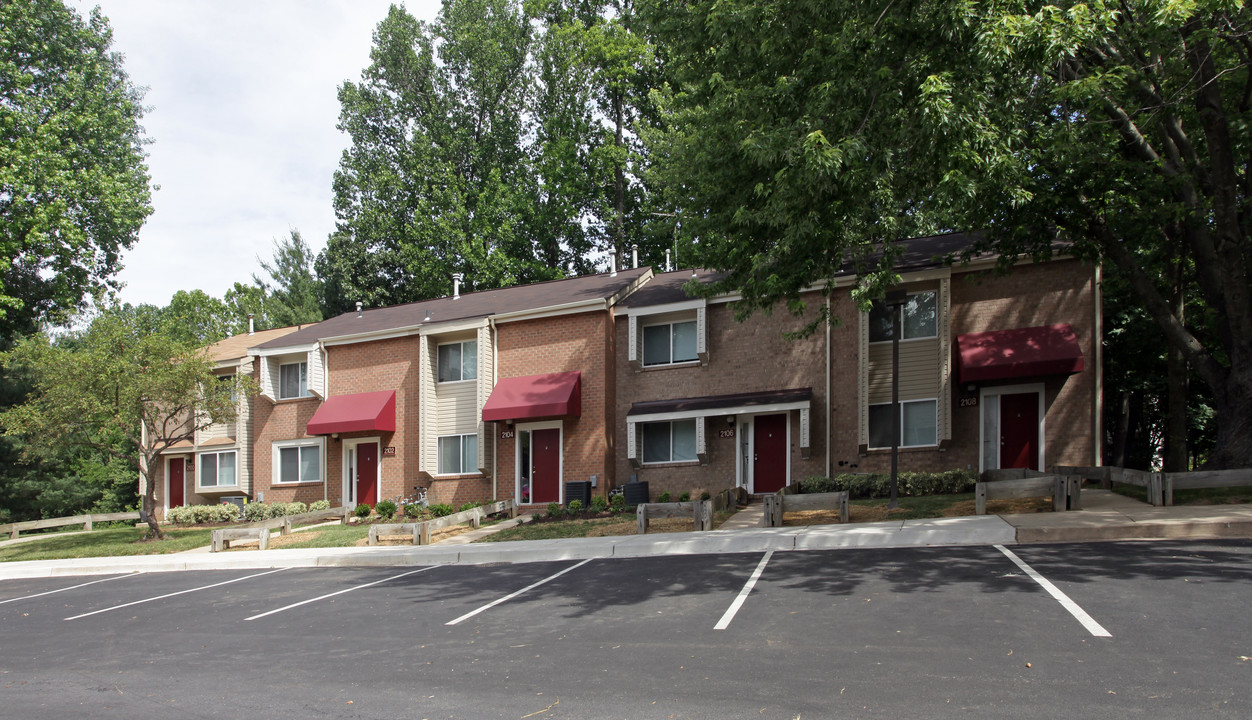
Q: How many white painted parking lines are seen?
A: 6